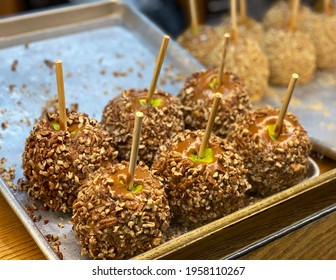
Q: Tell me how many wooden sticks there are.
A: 11